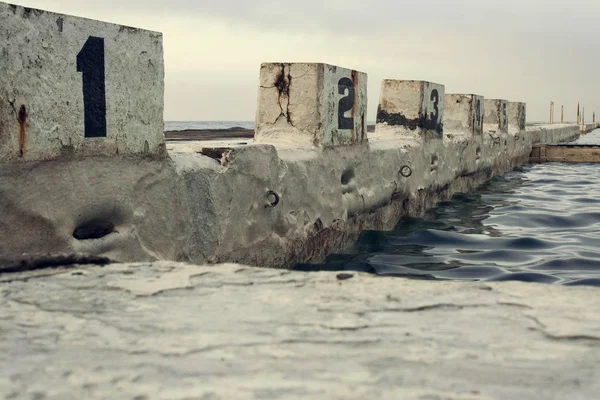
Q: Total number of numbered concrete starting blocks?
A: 6